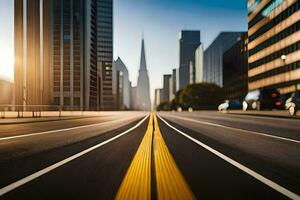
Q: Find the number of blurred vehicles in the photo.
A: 3